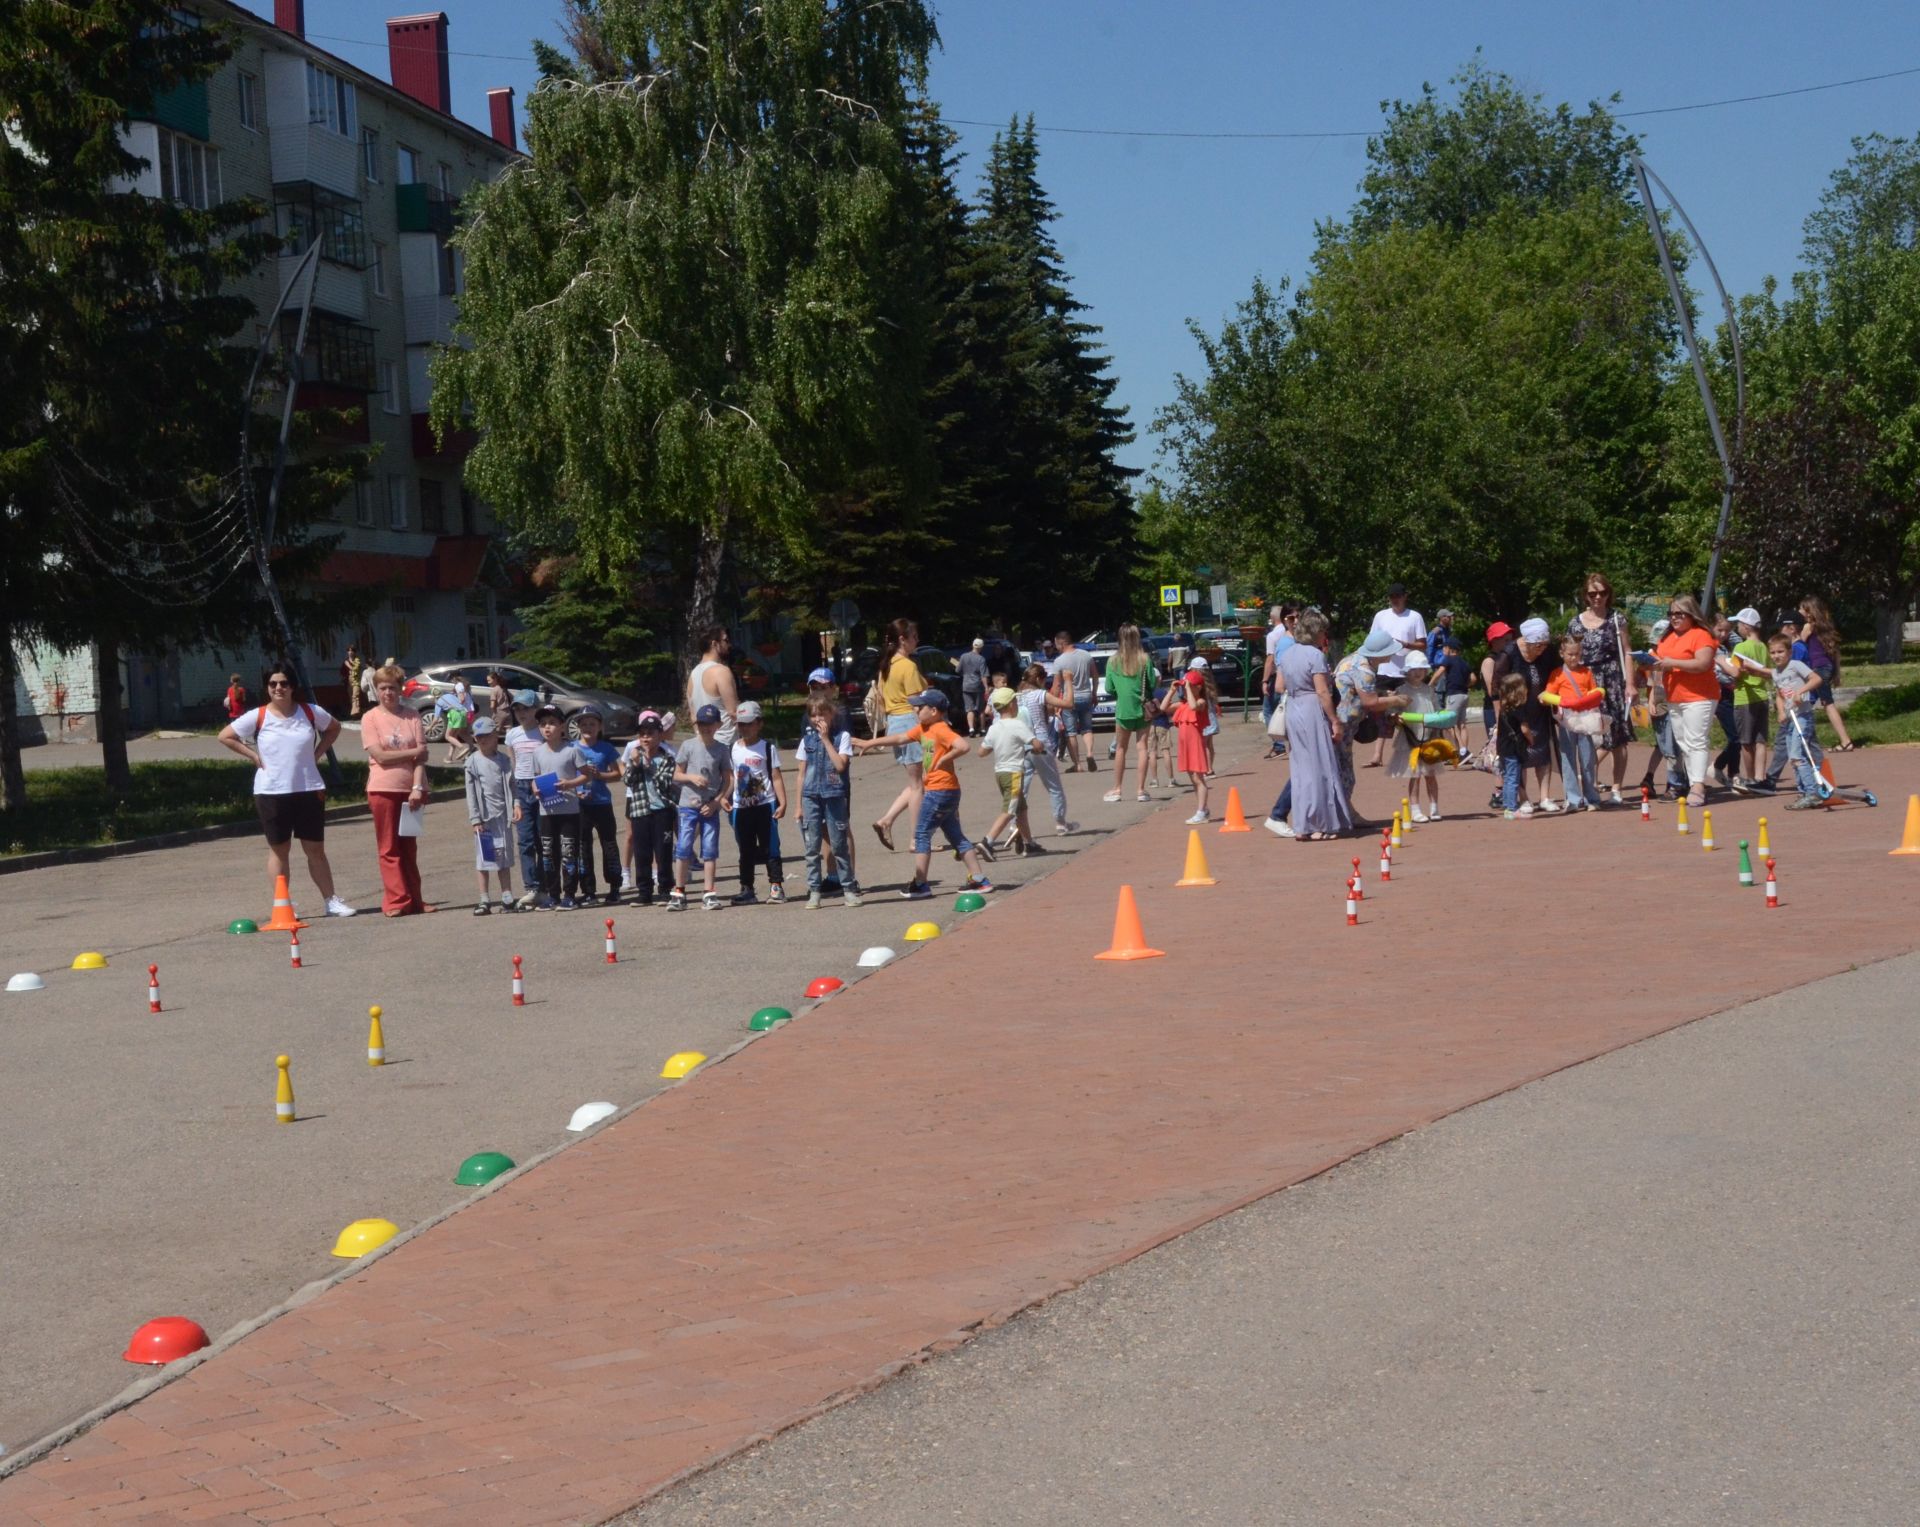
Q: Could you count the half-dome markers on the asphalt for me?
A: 13